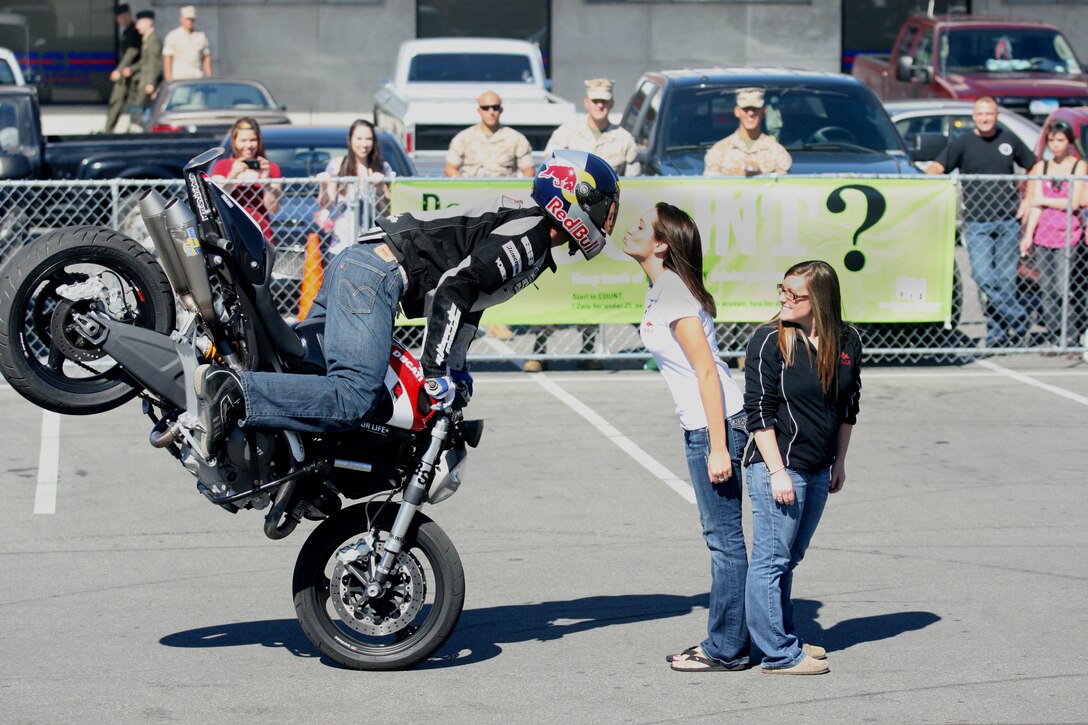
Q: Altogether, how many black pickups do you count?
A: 1